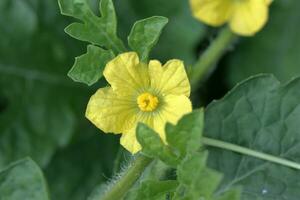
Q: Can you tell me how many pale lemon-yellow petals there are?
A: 7